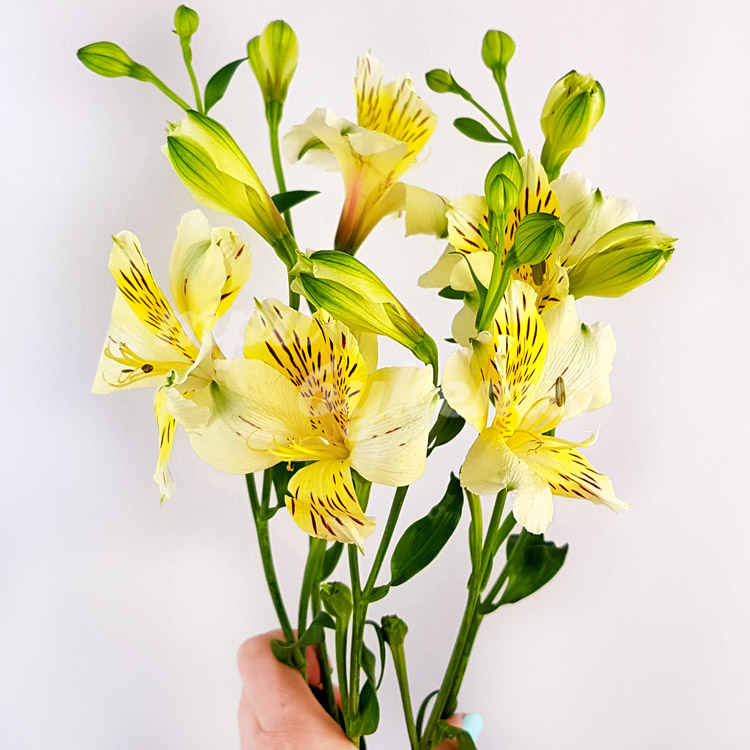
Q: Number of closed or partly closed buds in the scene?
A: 12